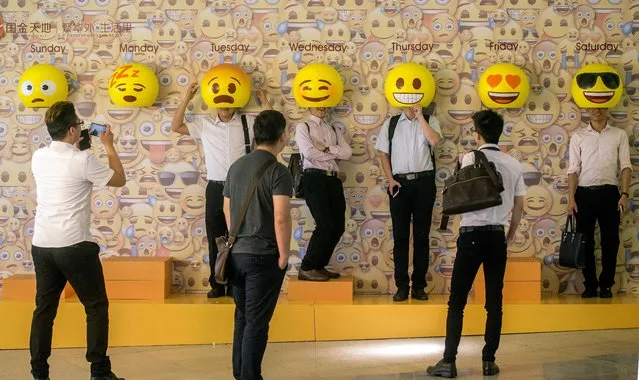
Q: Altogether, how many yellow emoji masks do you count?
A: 7